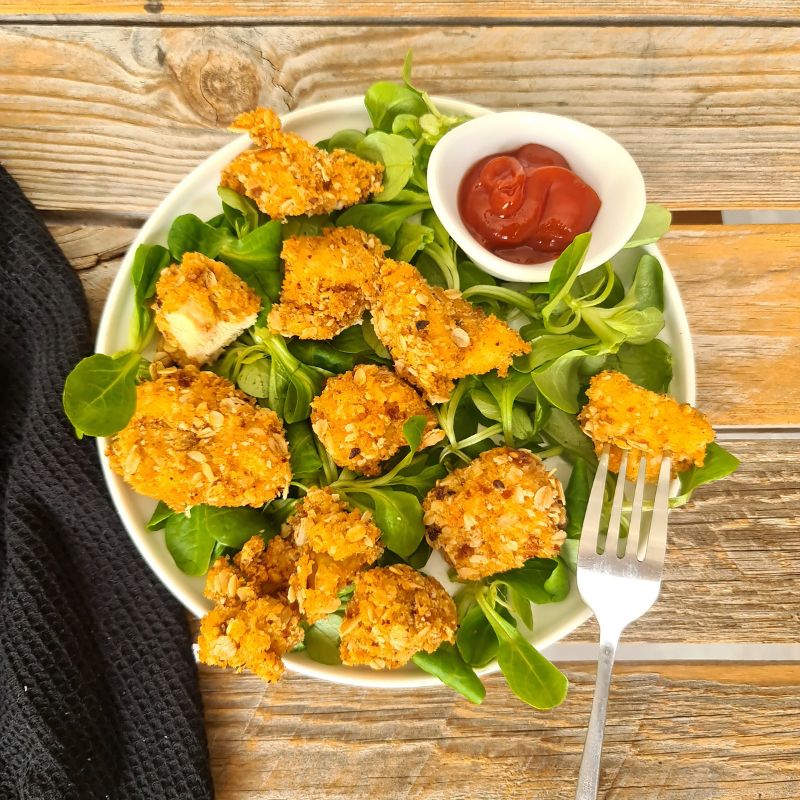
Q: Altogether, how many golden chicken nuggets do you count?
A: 11